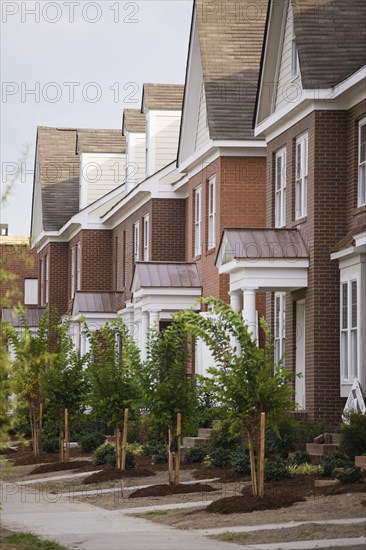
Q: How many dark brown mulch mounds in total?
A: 5